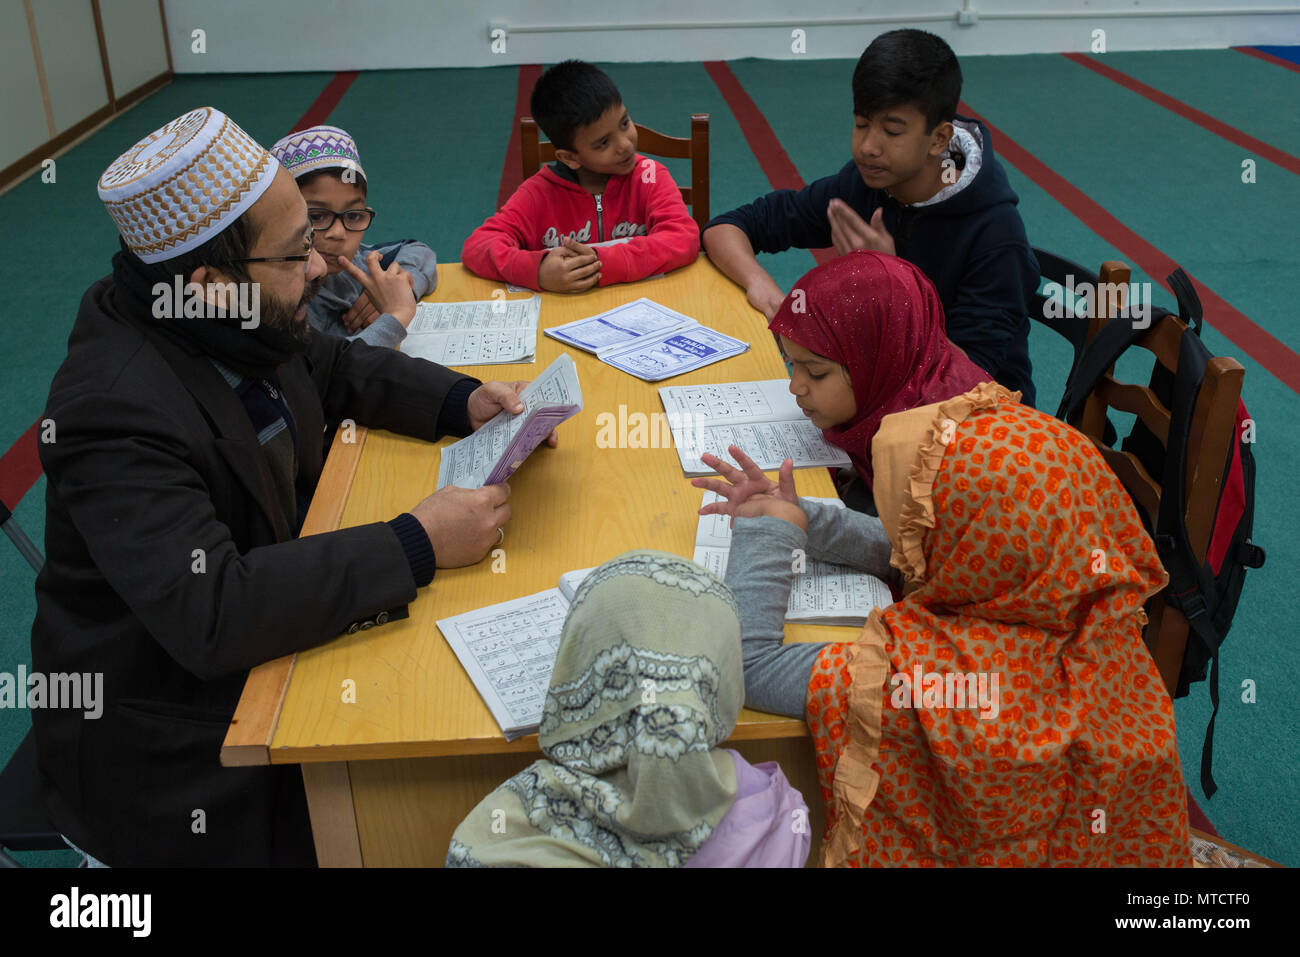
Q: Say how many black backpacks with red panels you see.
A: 1